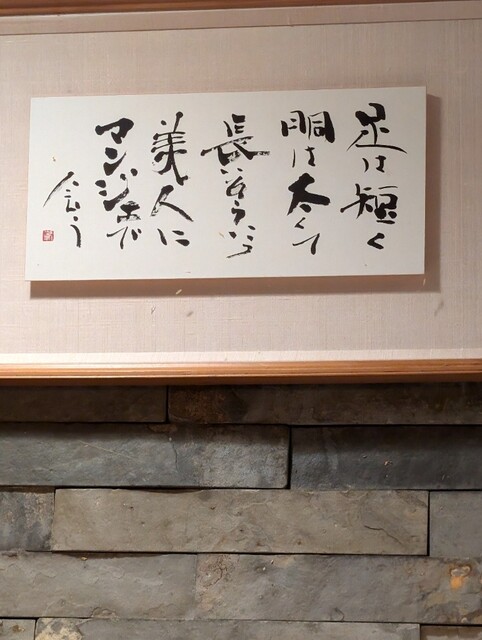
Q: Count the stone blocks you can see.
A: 12